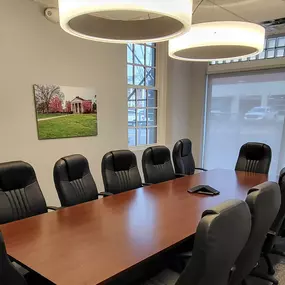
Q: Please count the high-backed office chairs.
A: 10